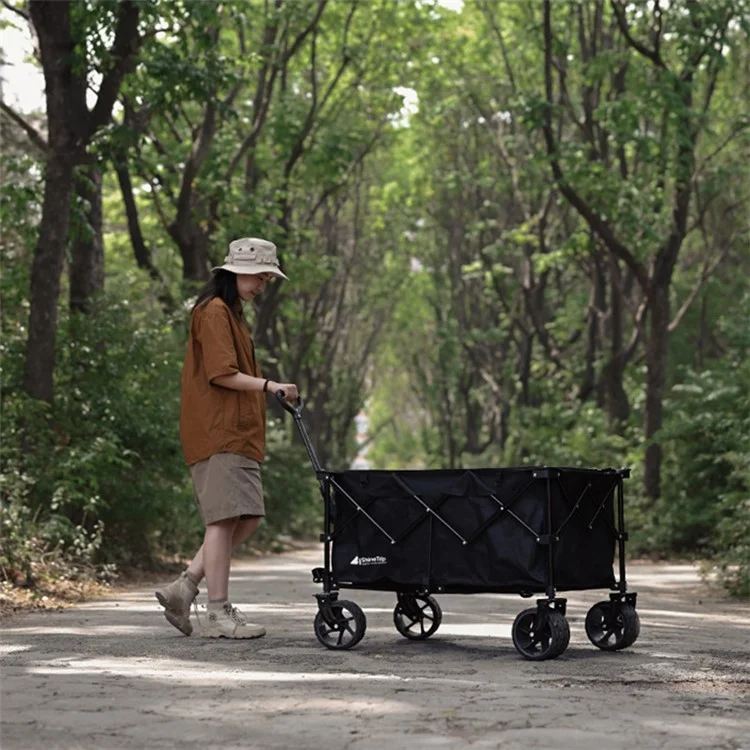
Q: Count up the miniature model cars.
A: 0